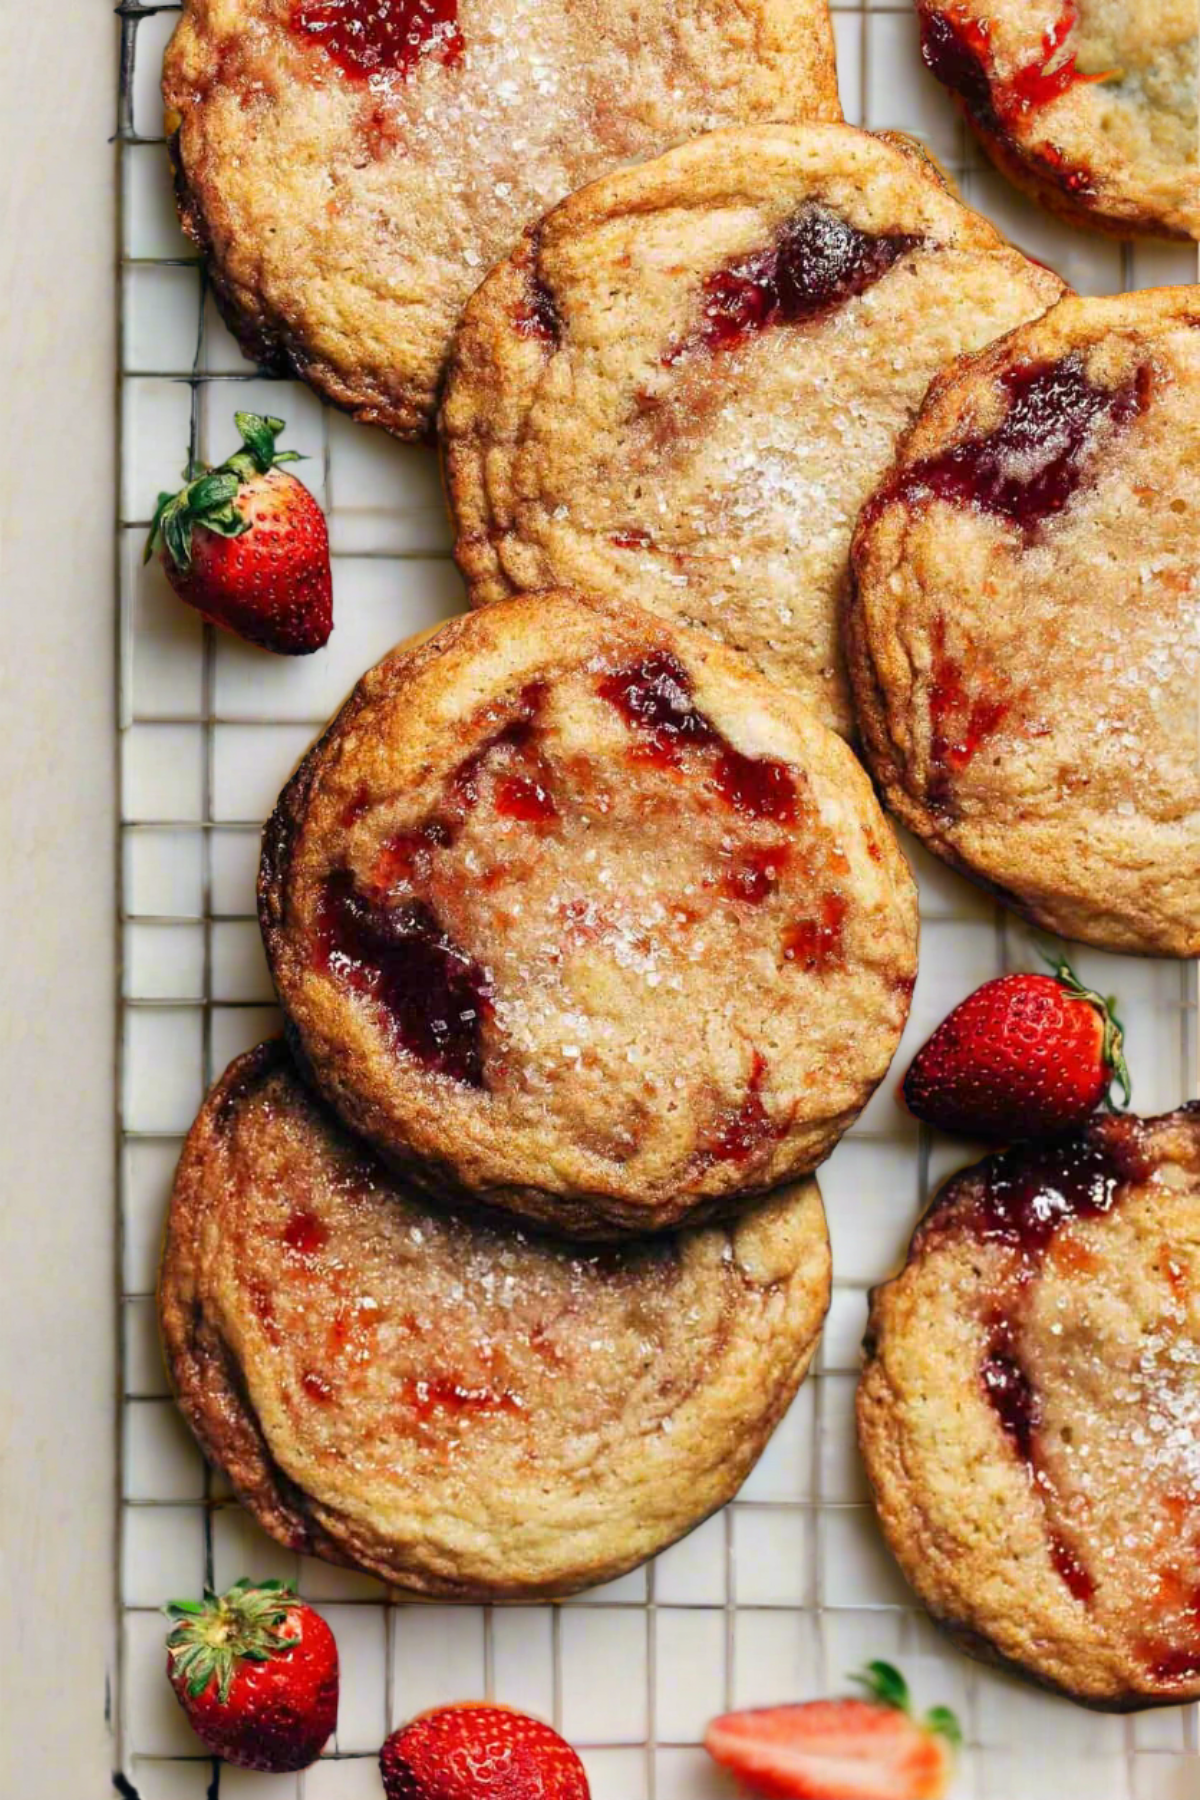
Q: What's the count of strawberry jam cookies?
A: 7